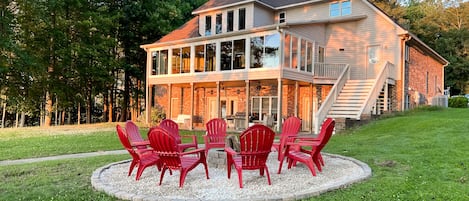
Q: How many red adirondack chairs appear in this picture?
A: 8